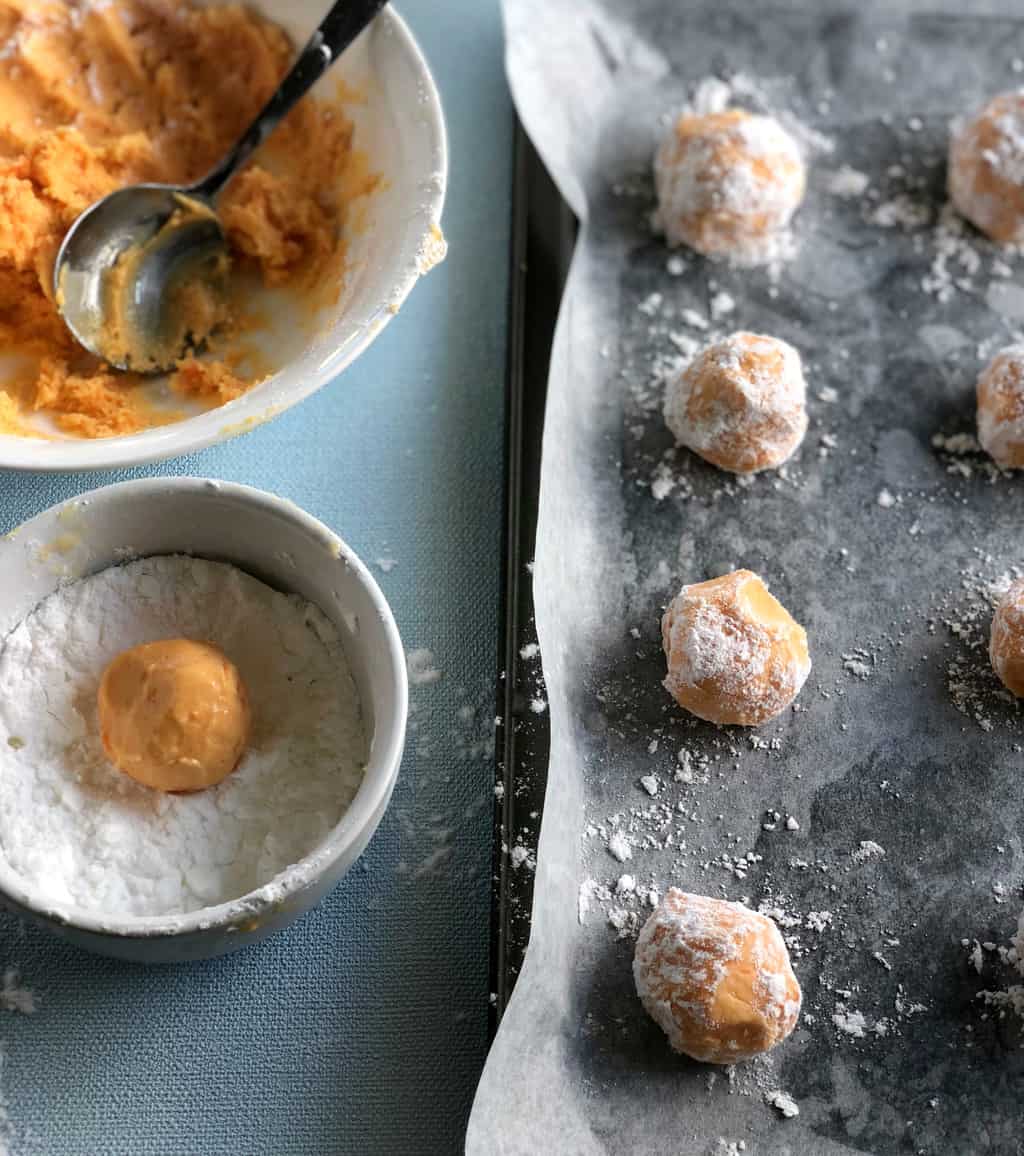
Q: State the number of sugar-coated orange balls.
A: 7